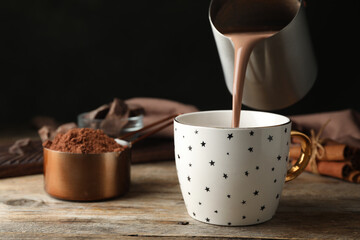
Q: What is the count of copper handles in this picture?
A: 1